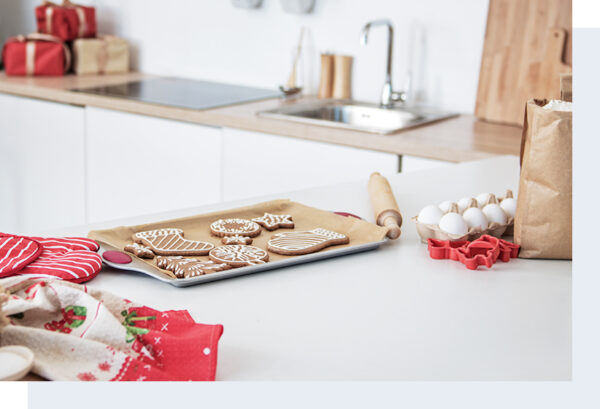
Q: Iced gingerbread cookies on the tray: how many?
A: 8